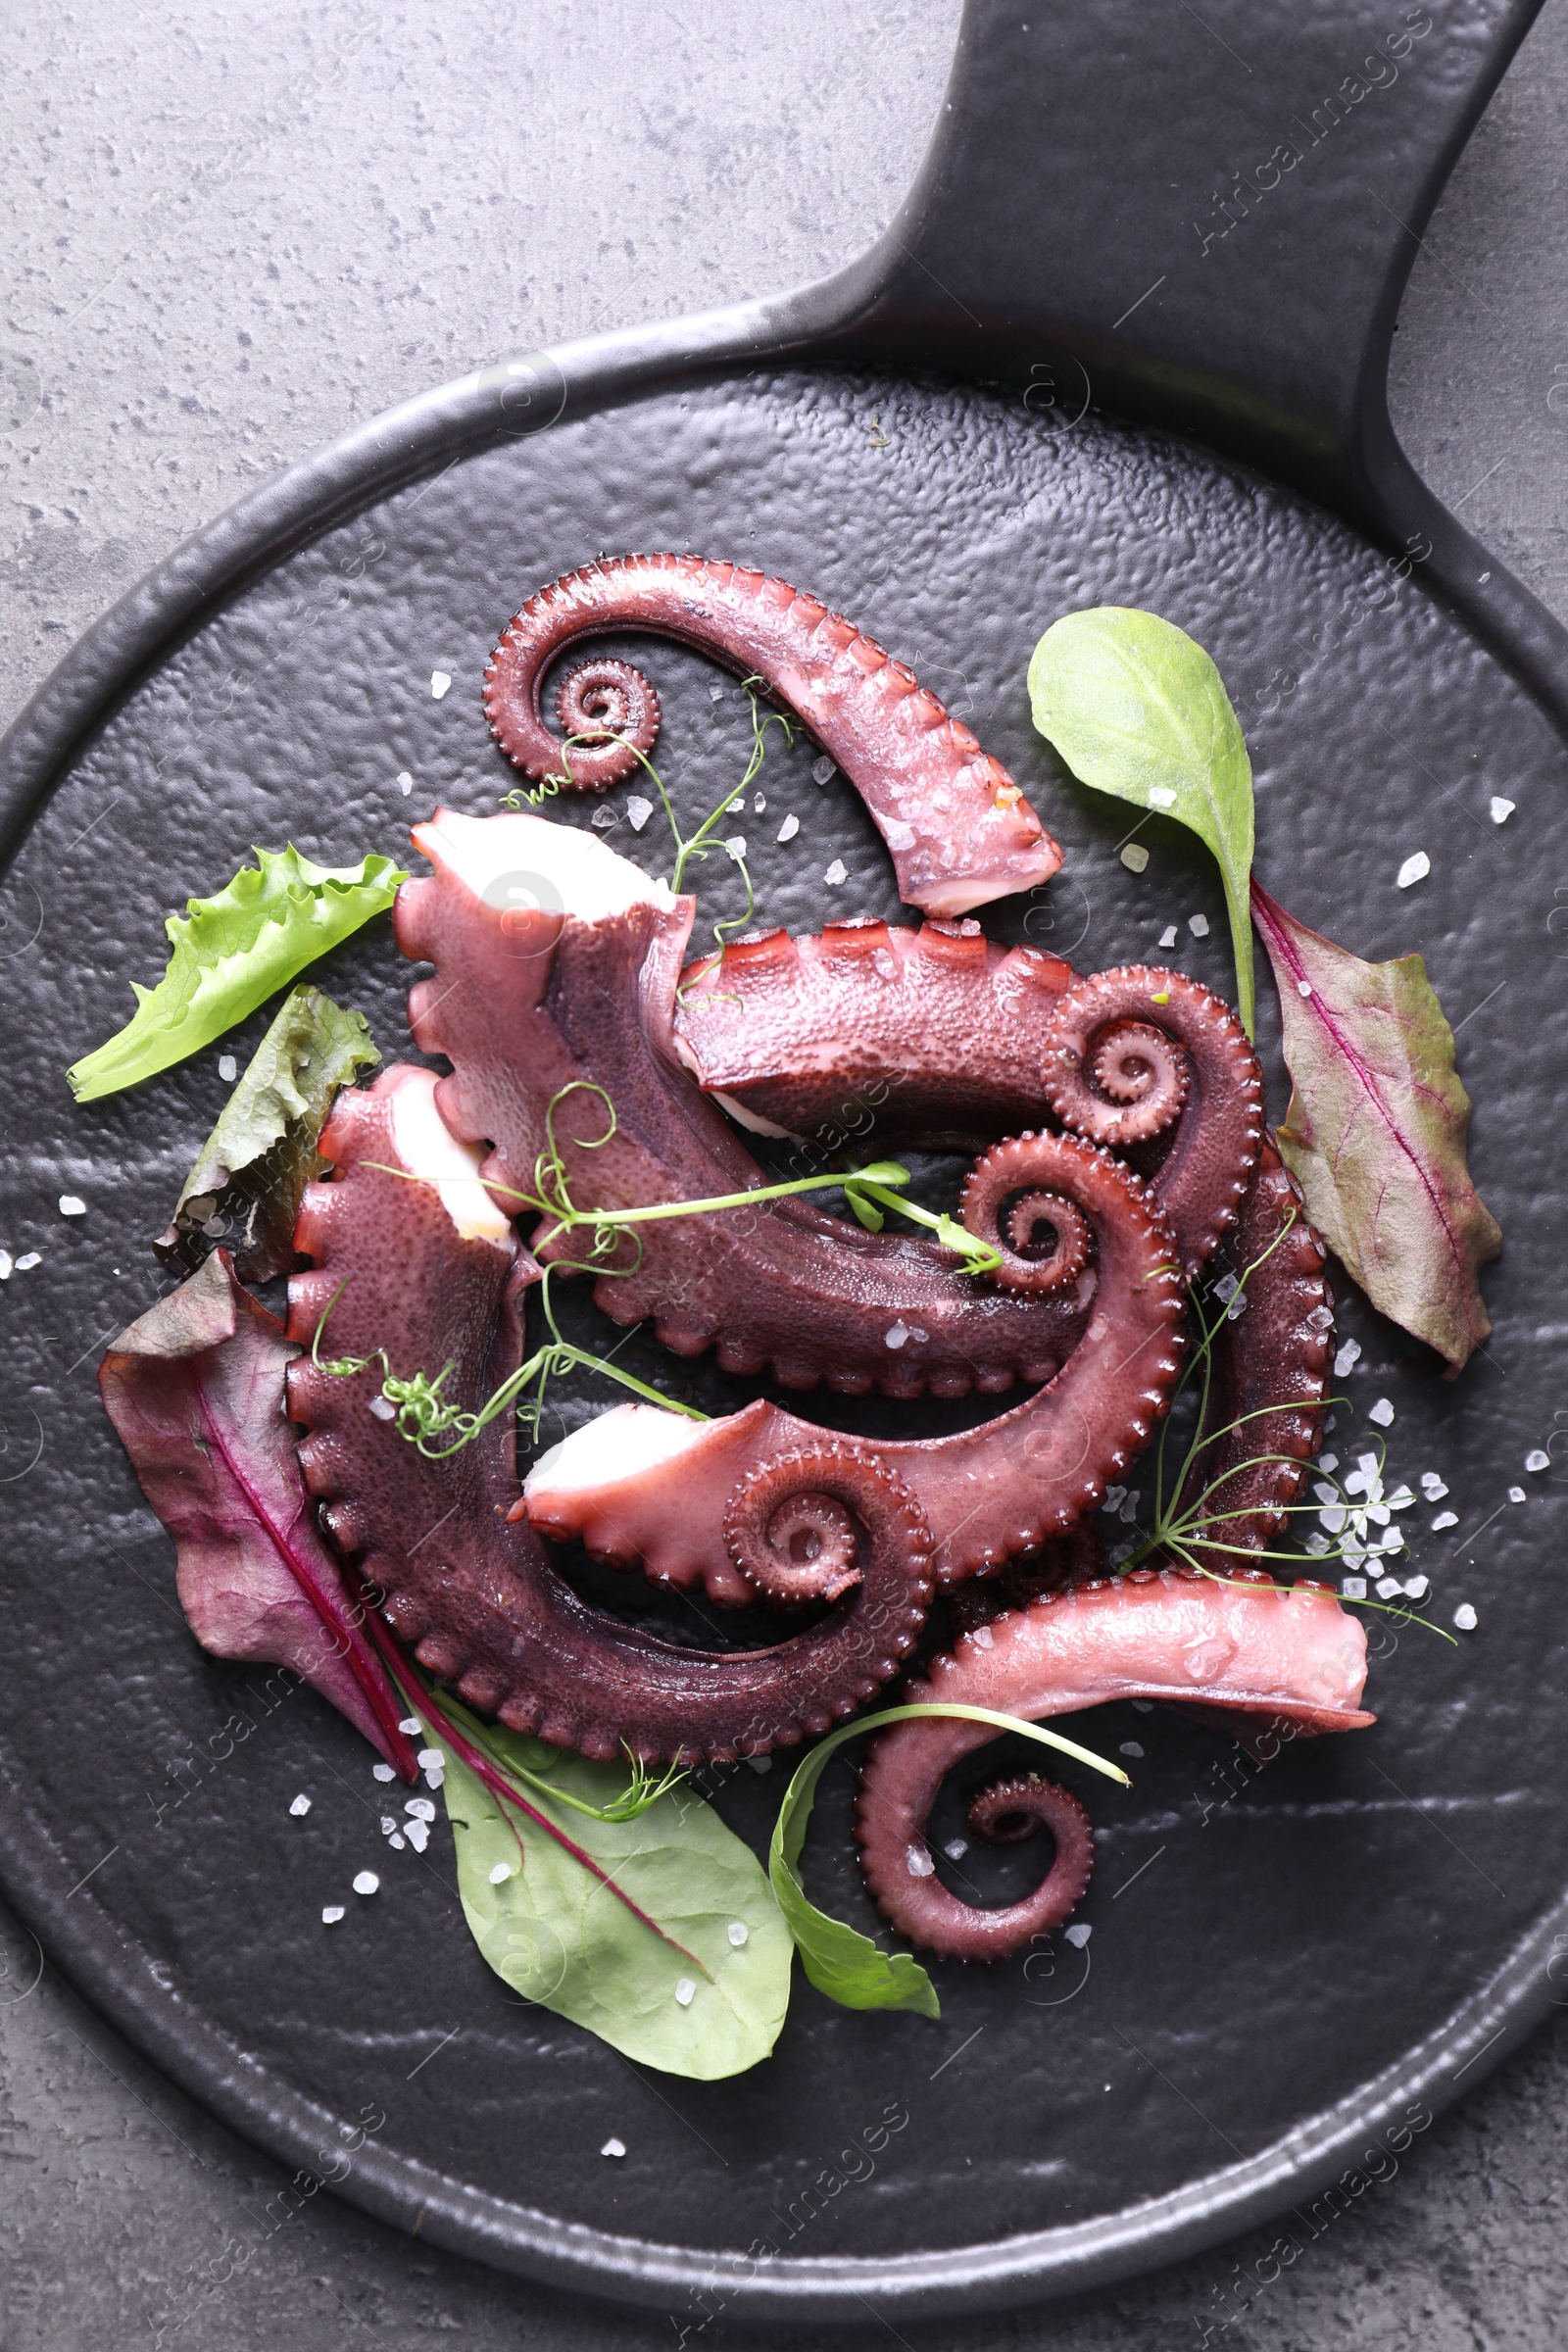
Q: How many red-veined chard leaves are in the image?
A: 3